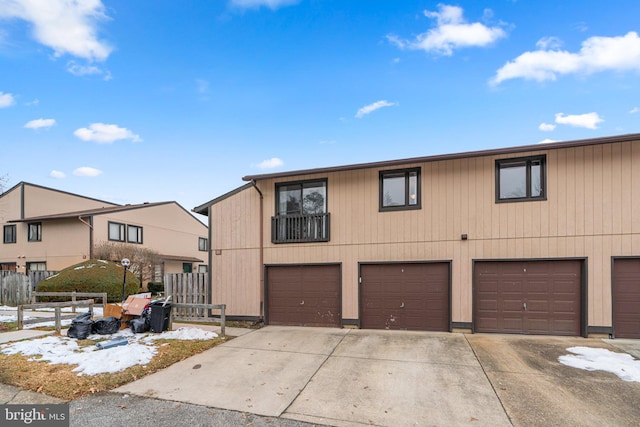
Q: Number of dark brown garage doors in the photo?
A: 4